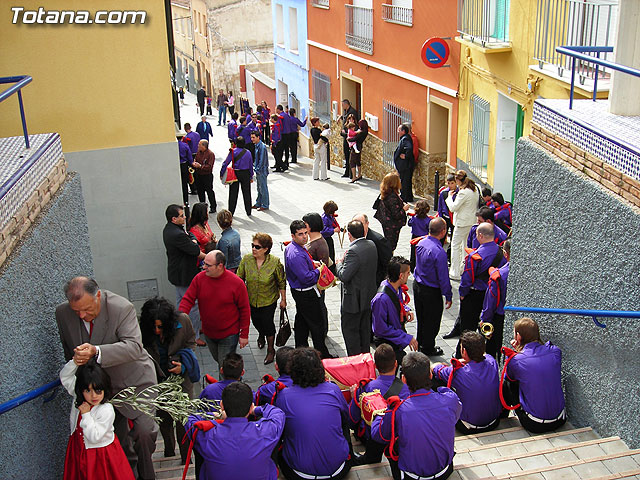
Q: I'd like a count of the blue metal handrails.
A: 4